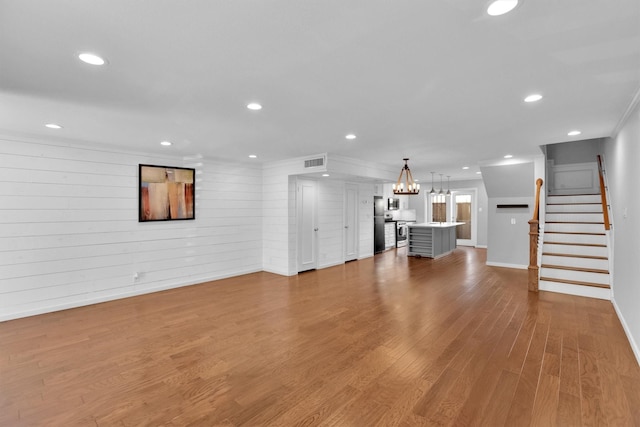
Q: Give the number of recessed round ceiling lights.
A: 14